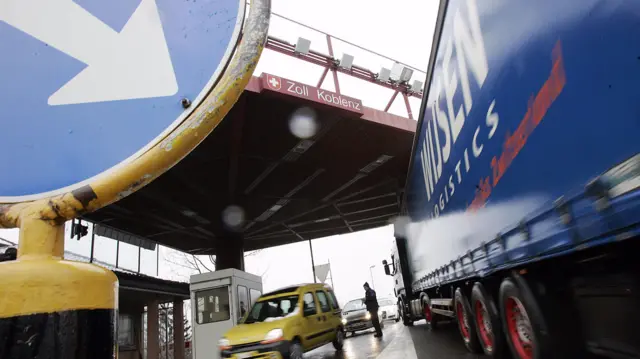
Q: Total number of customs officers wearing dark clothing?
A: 1